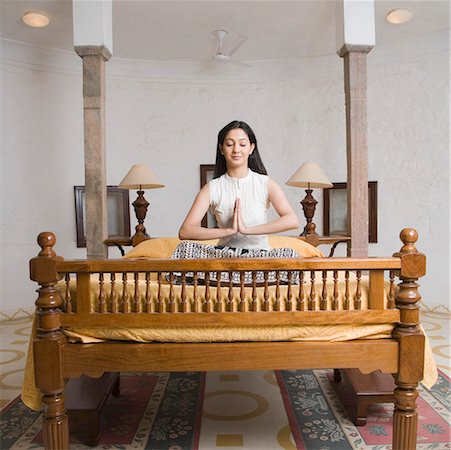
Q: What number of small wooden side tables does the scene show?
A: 2